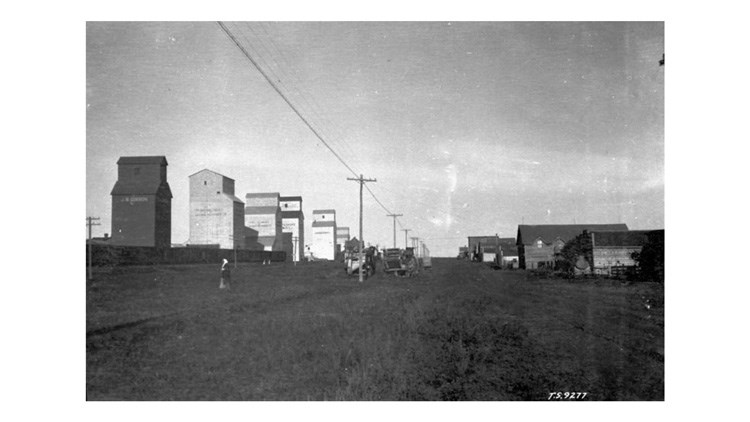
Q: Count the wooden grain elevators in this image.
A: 6